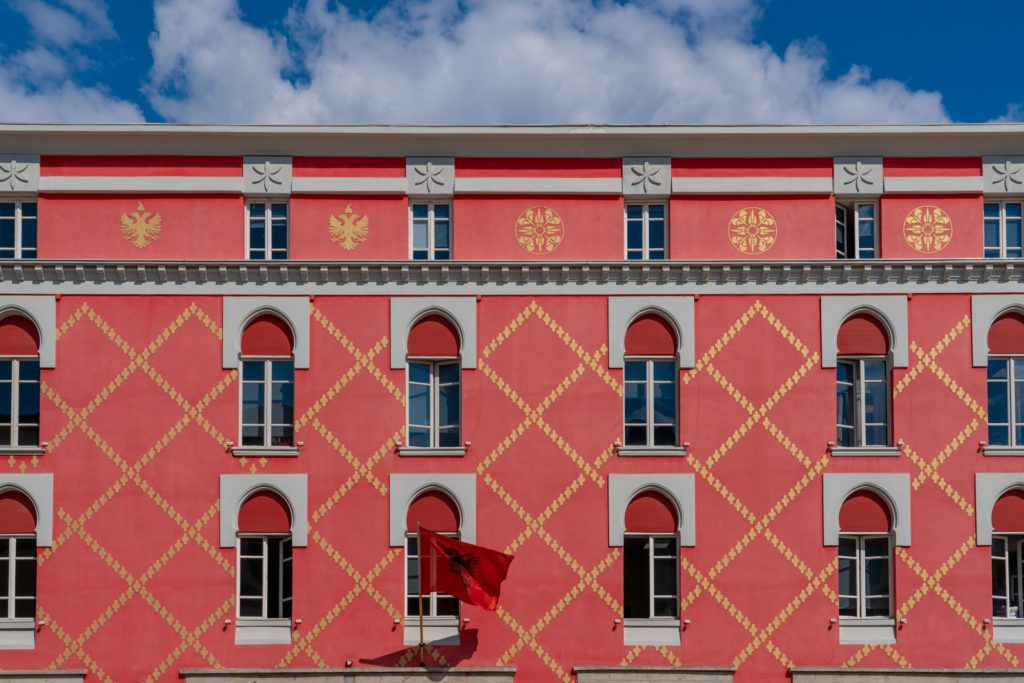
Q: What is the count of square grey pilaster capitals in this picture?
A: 6